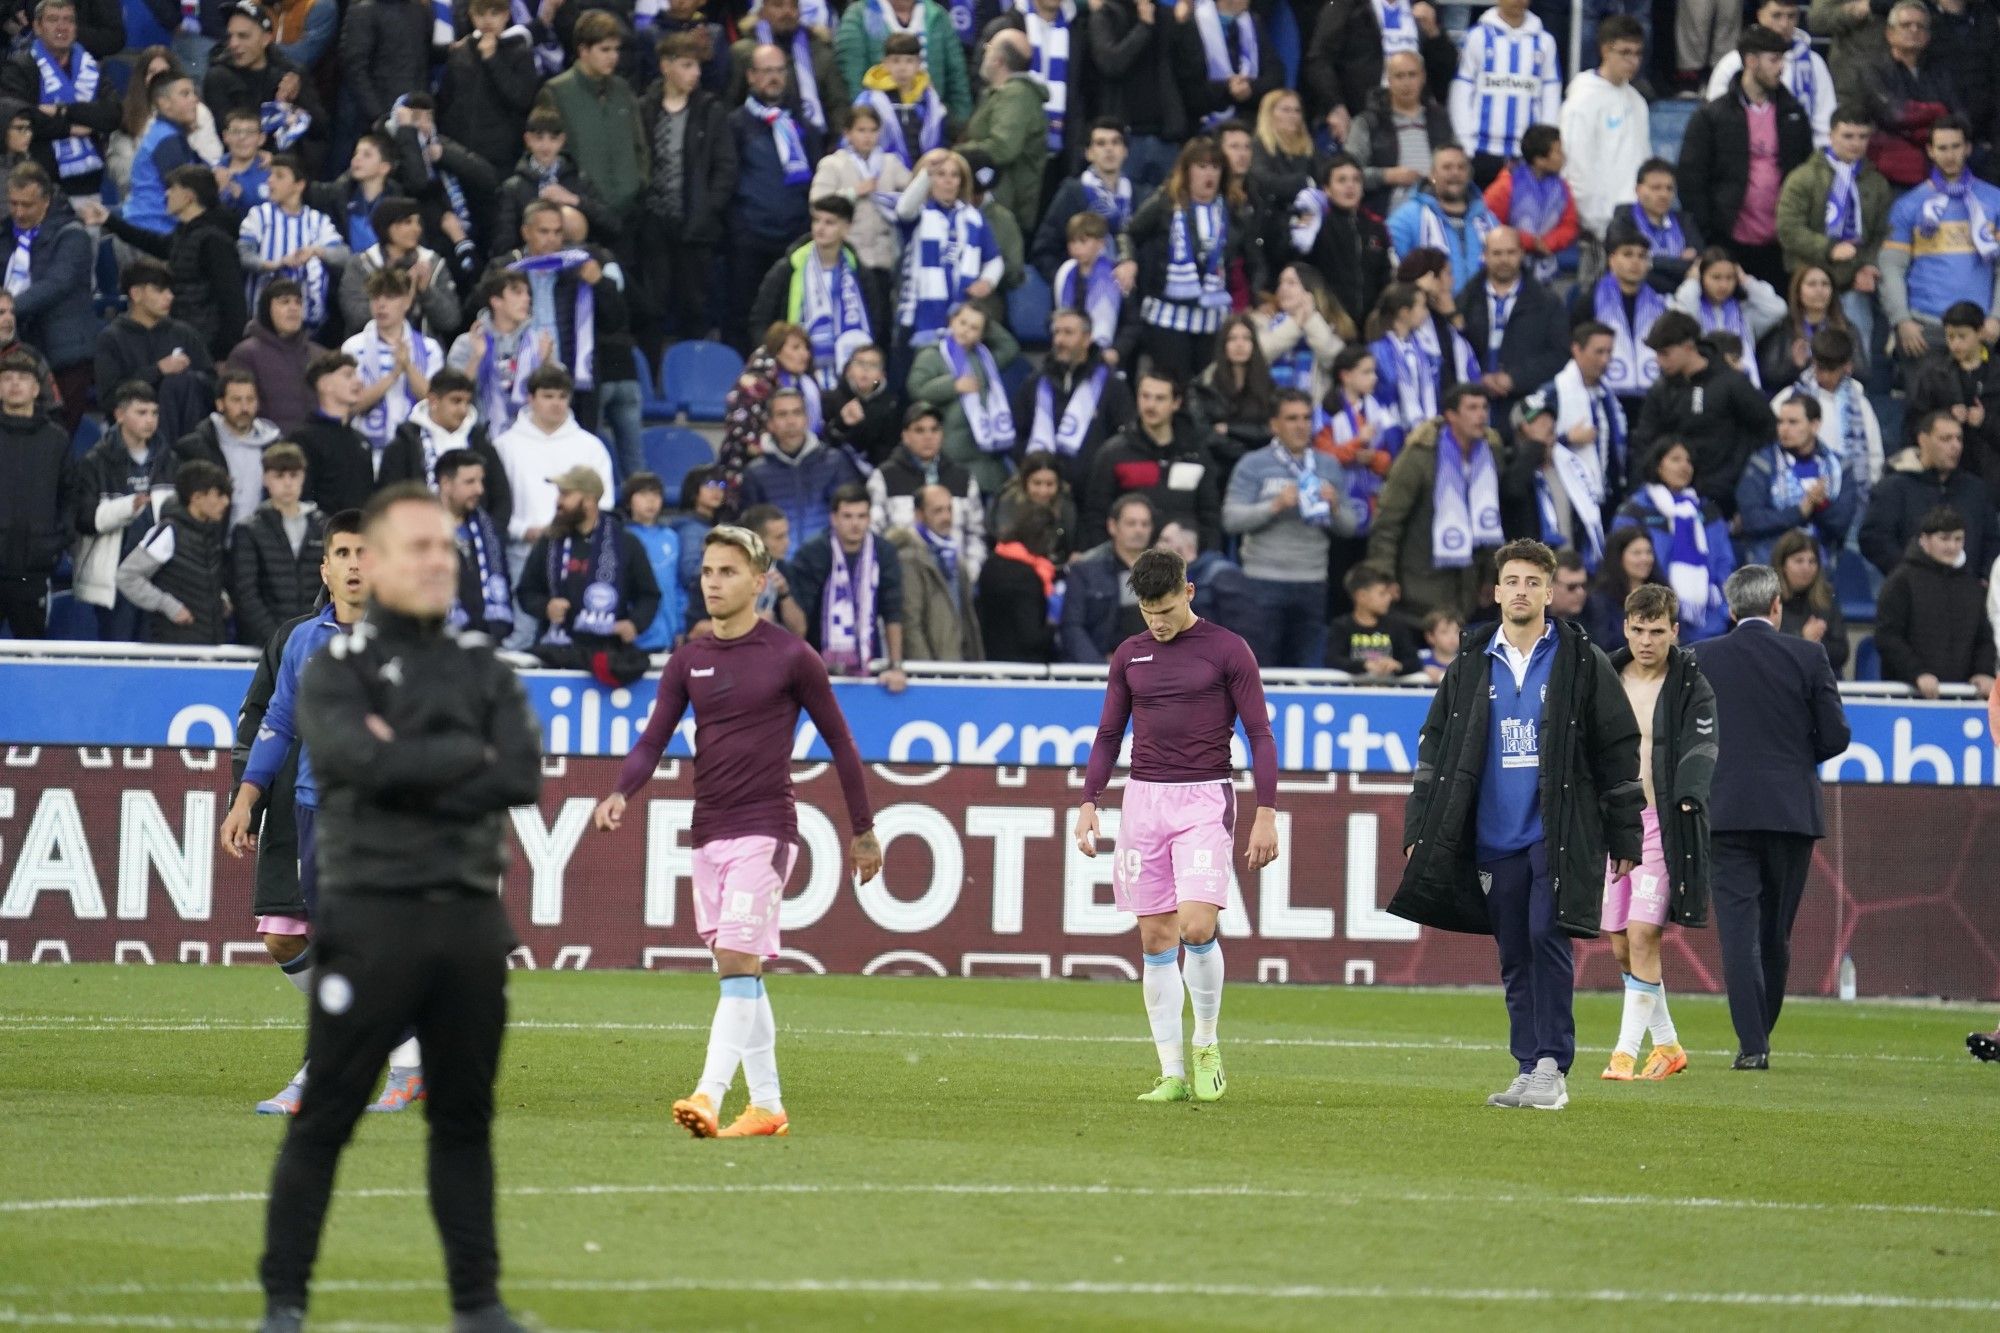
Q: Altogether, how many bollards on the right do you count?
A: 0